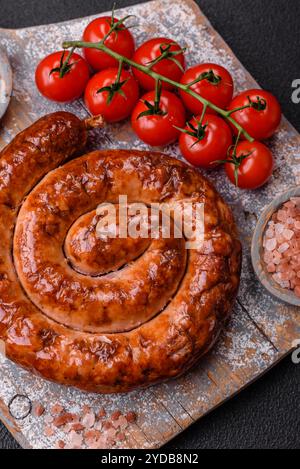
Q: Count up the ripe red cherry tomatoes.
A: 9